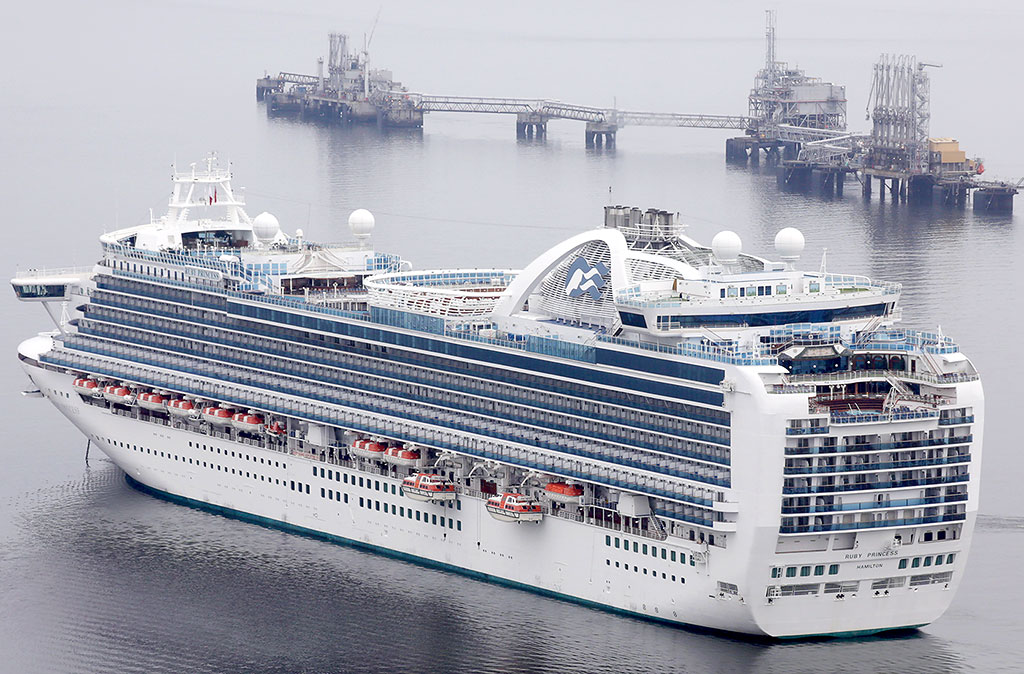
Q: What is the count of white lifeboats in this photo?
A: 11